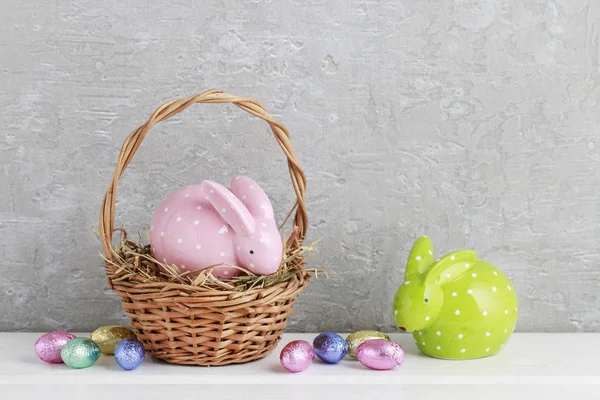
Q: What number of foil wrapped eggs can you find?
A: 8